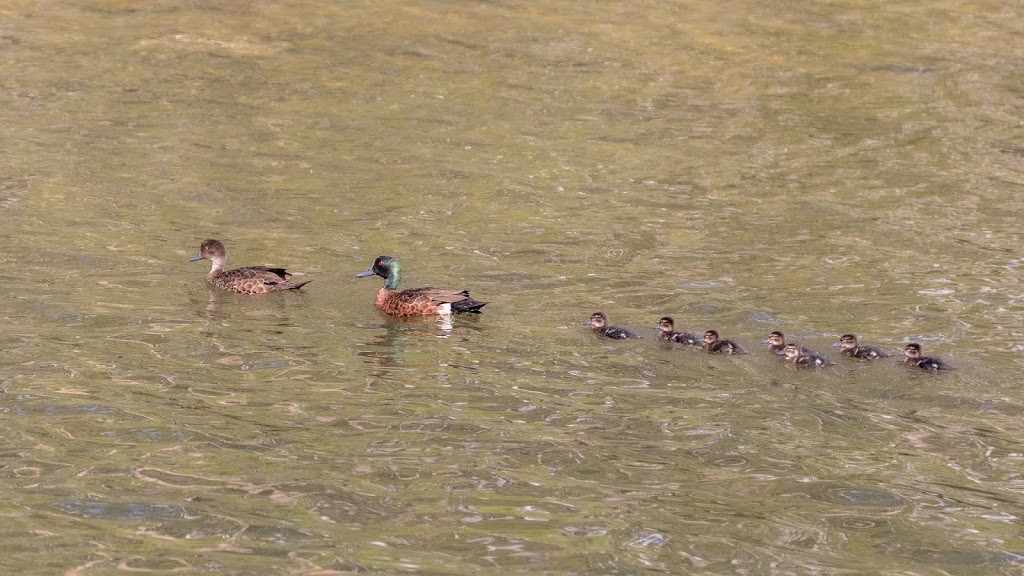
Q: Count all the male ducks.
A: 1